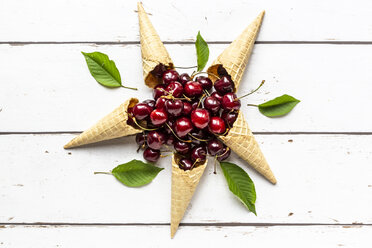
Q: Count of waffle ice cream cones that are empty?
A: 0